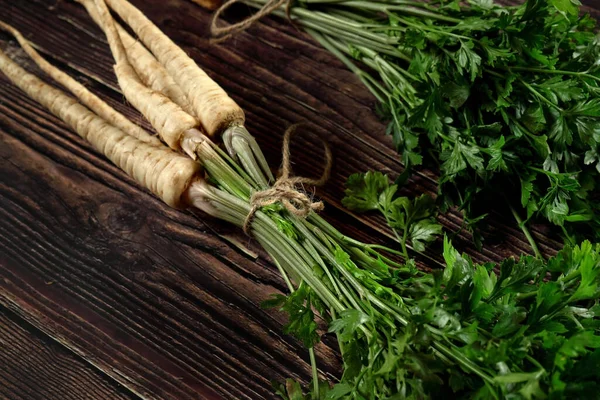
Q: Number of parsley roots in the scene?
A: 5